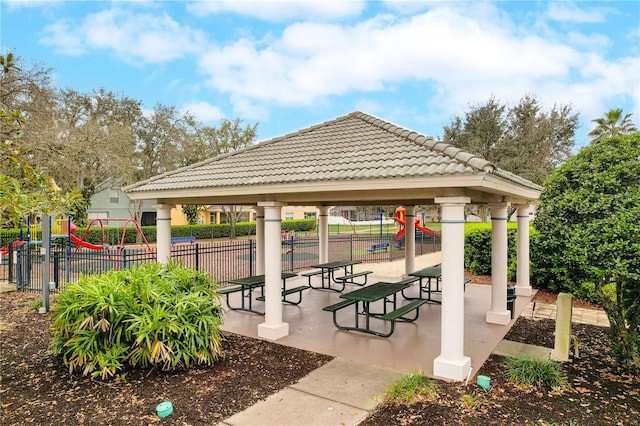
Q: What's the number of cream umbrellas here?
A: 0